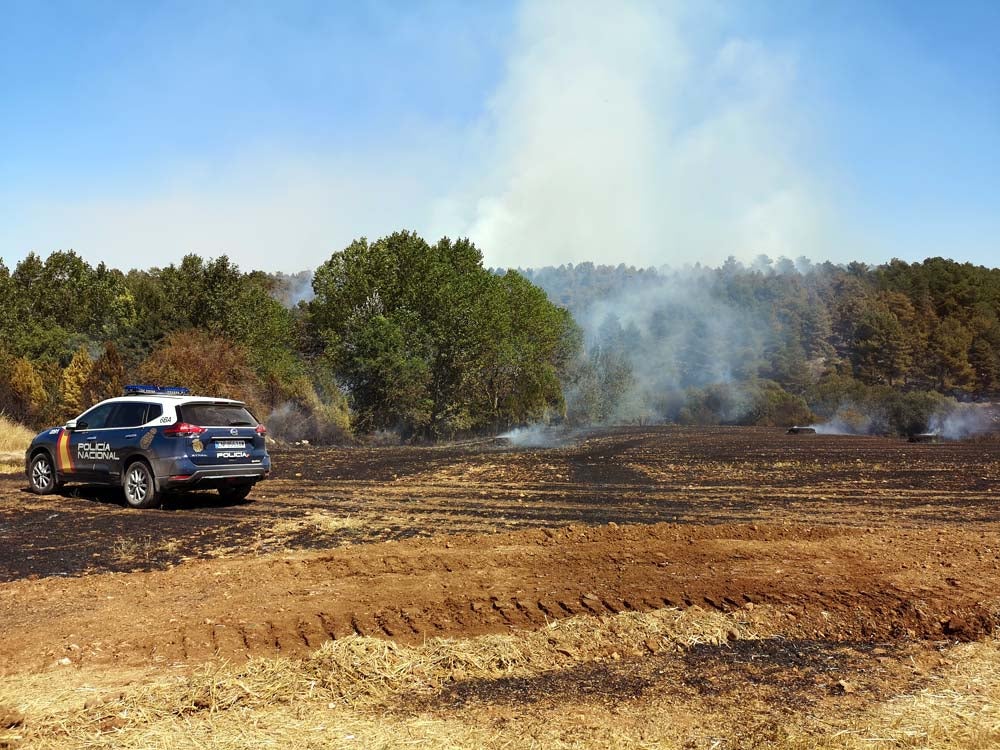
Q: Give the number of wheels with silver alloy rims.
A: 2